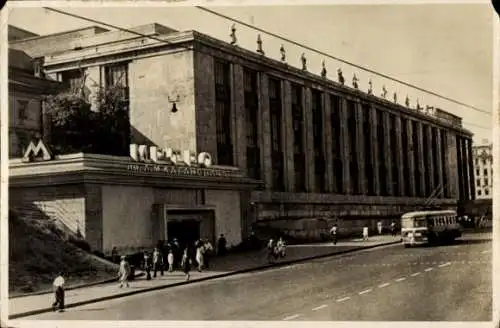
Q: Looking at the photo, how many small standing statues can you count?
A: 12